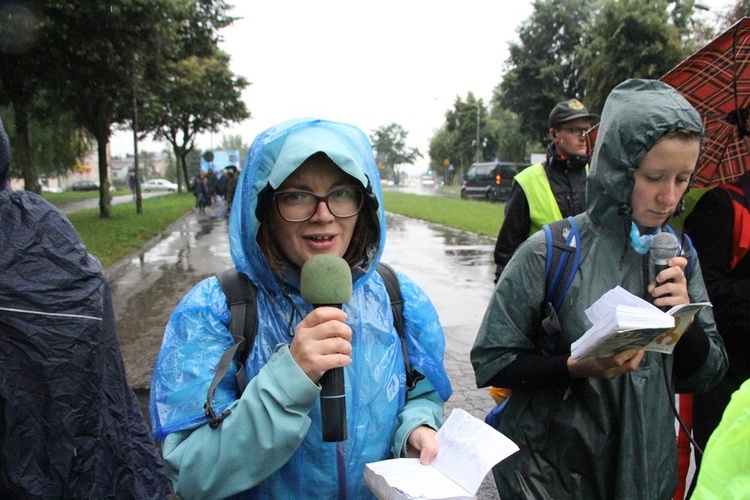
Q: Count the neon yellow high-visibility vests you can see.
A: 1